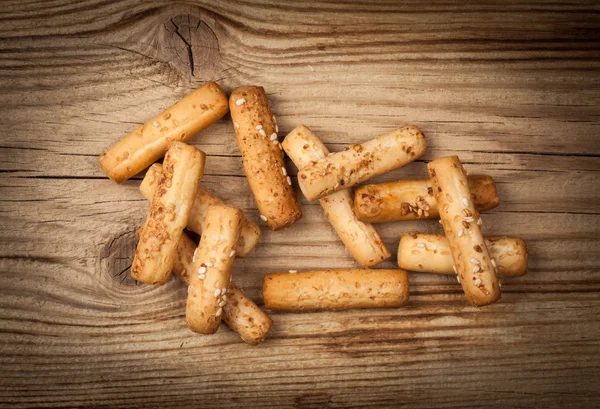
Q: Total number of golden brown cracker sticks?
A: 12